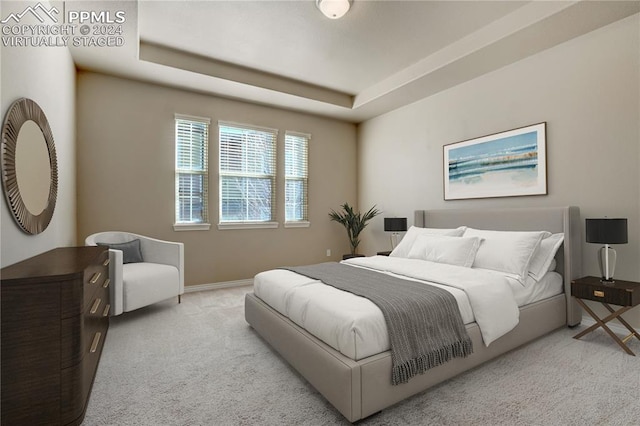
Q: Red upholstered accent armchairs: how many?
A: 0